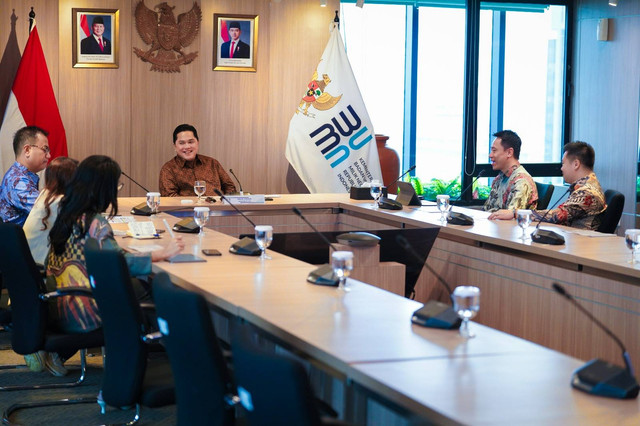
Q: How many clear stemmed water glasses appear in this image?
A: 10